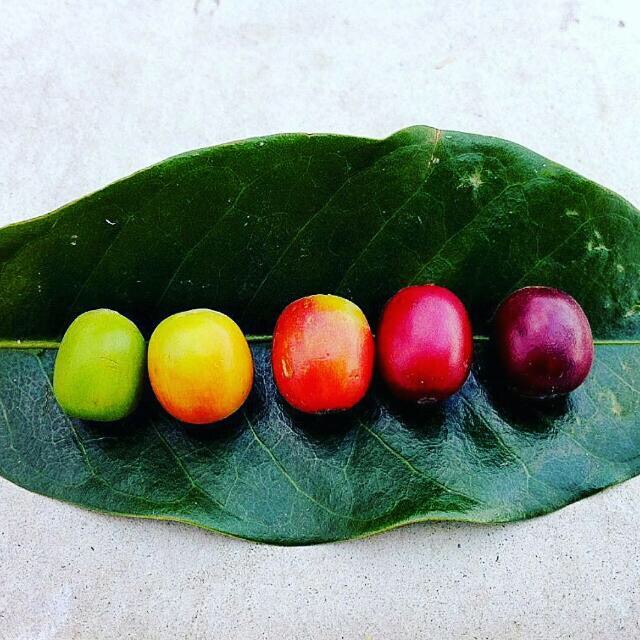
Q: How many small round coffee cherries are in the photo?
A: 5